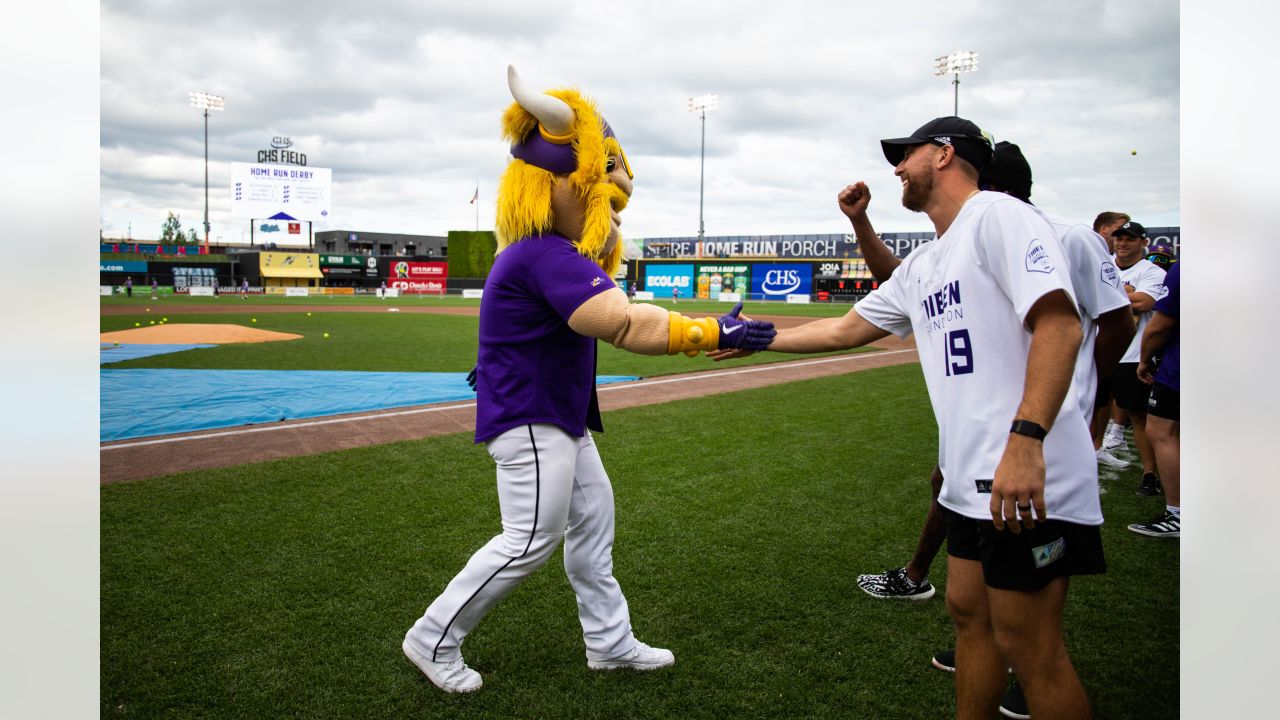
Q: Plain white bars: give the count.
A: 2